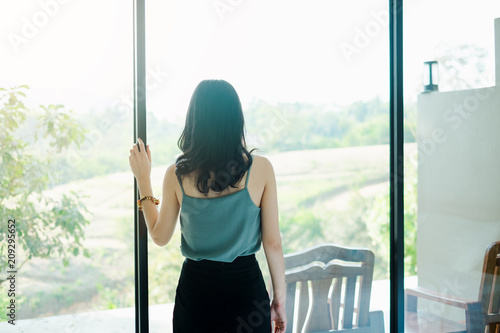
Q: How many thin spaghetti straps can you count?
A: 2